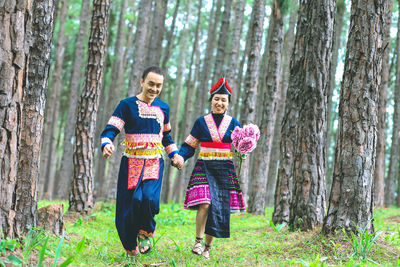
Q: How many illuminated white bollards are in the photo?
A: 0